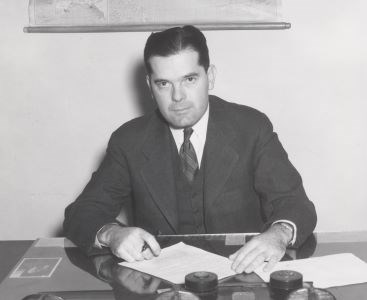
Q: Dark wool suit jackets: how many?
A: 1